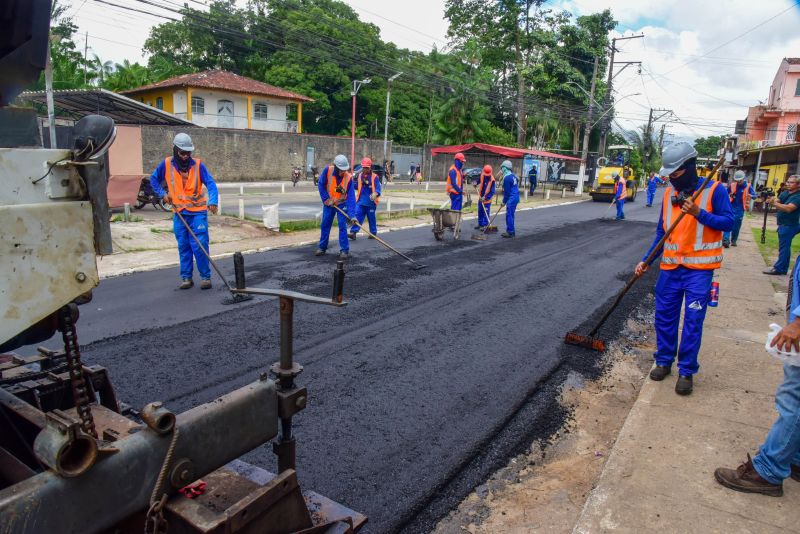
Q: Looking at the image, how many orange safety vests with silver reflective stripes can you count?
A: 8